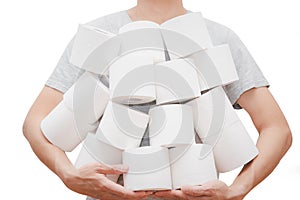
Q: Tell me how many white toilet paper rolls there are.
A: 15